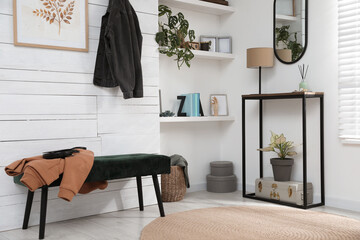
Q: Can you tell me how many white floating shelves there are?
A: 3